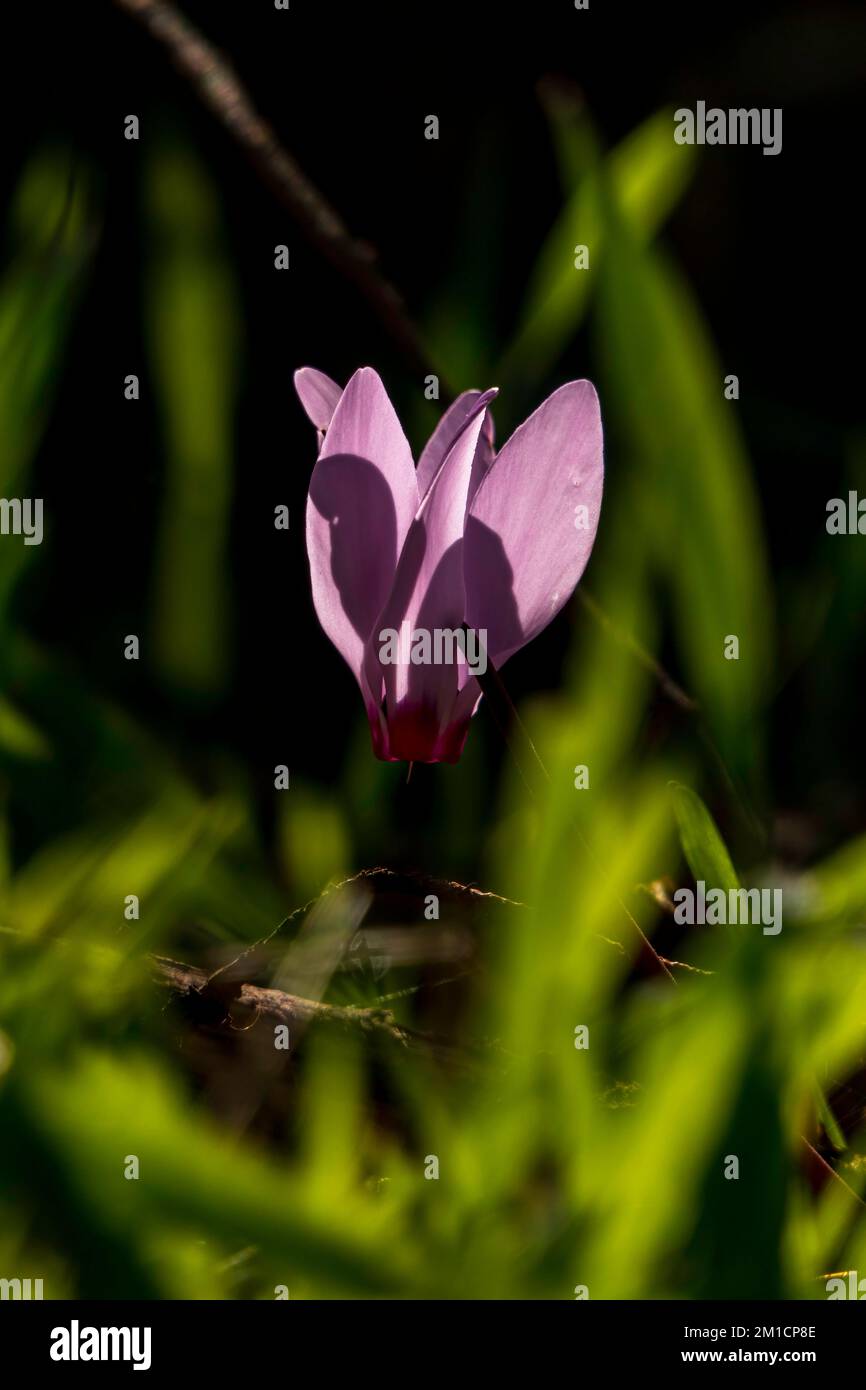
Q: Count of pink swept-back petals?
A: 5